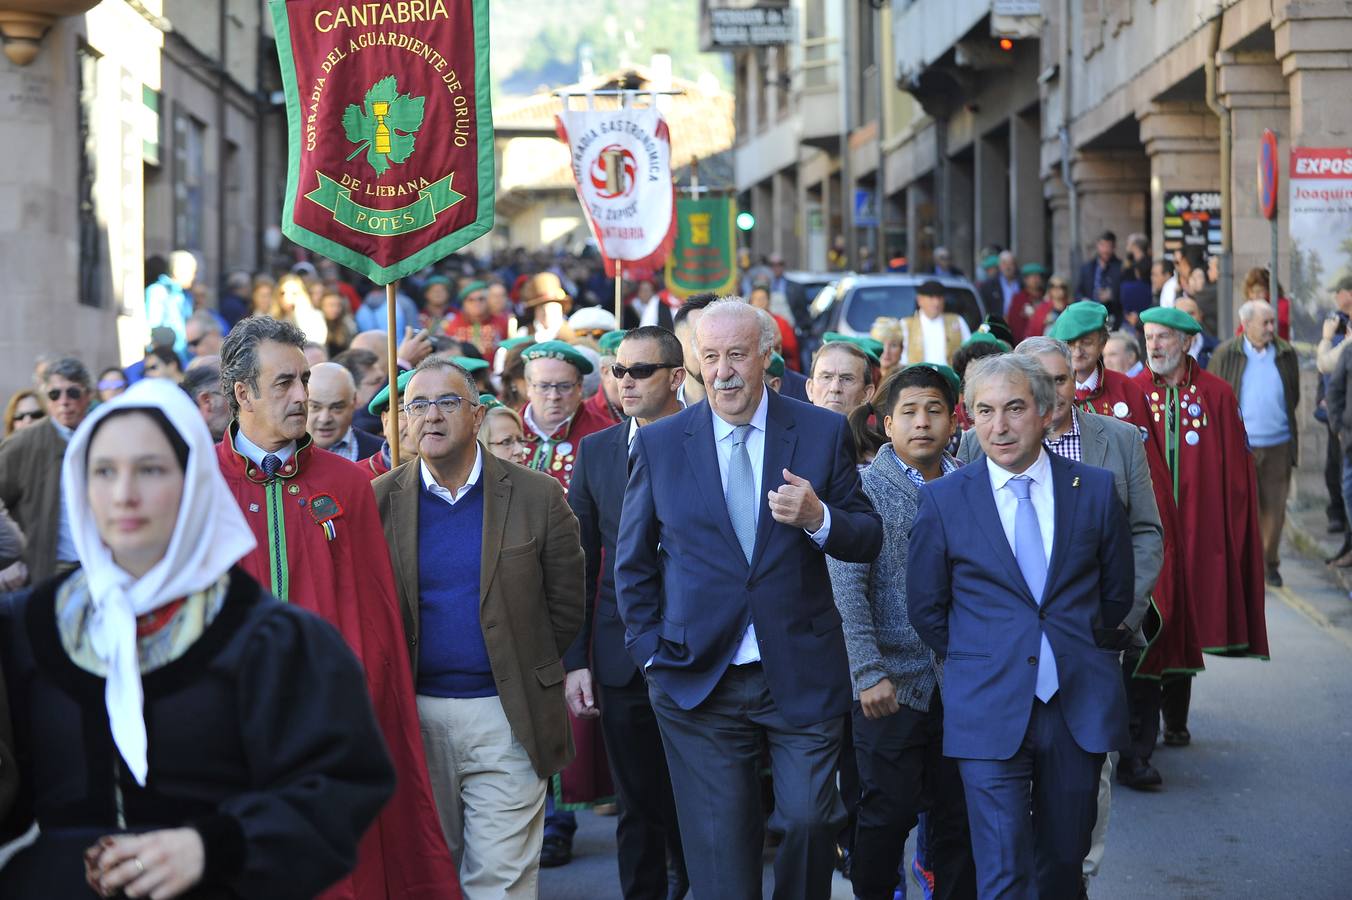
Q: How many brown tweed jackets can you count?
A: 1